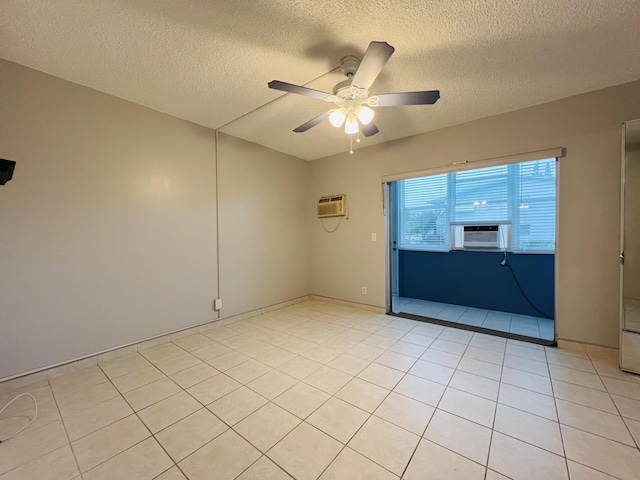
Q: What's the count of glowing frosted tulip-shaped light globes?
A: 3